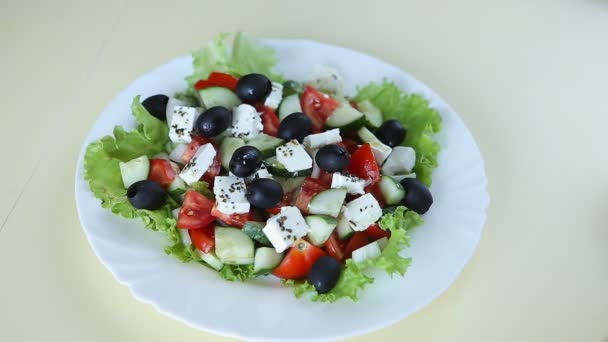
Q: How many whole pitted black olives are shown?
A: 11